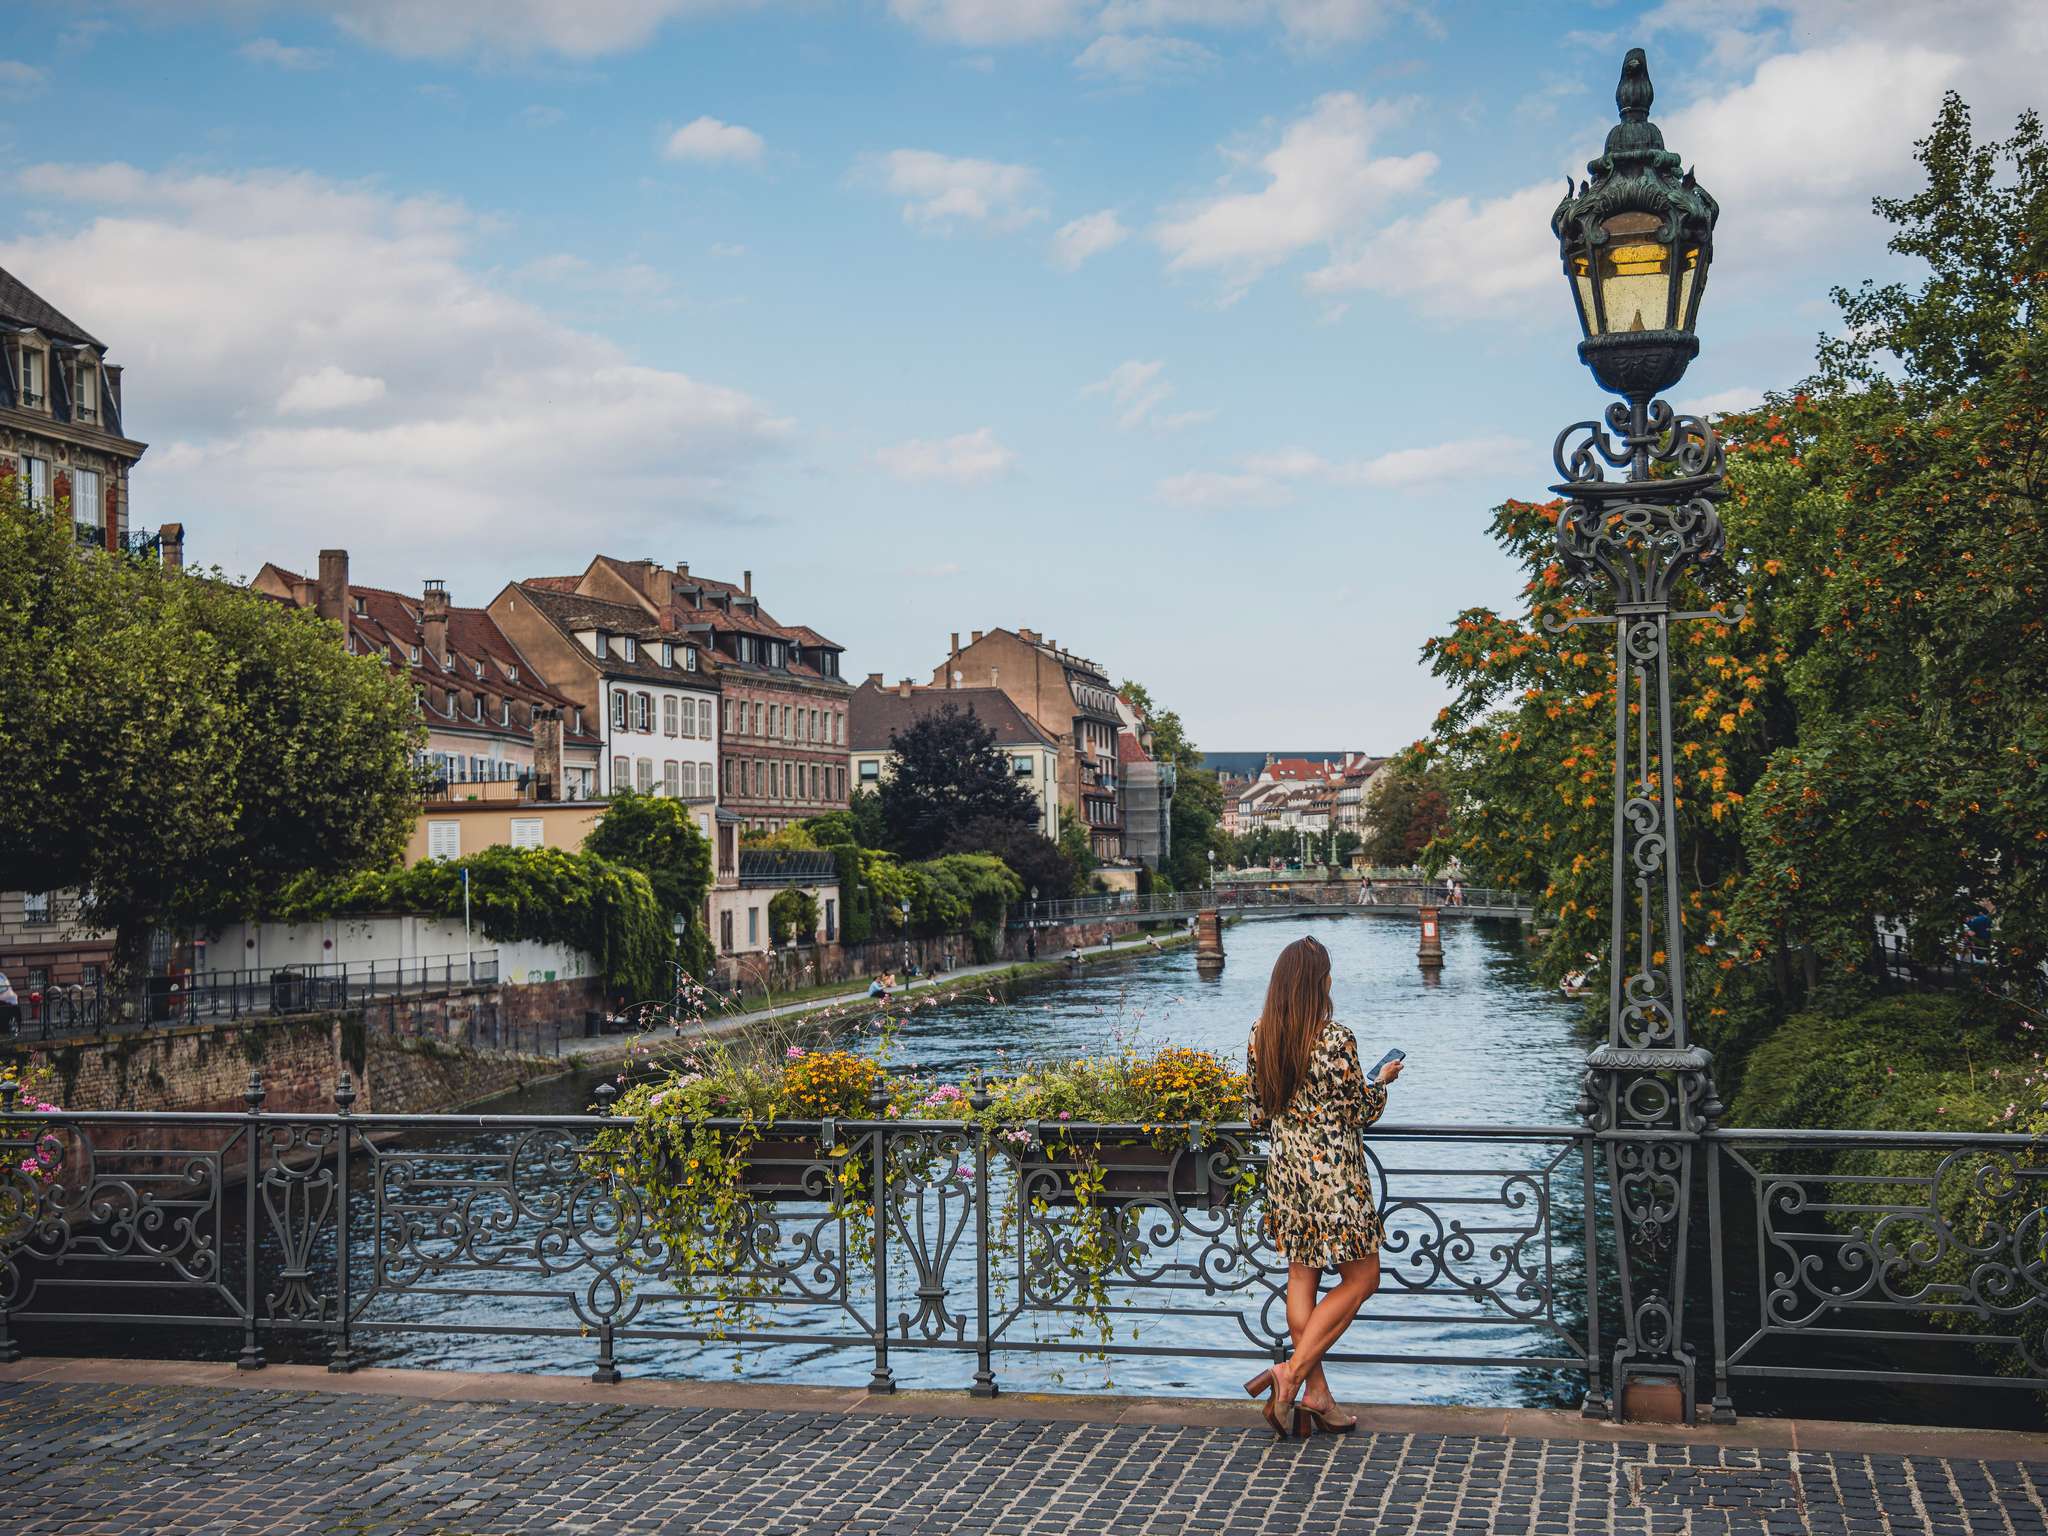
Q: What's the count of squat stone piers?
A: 2